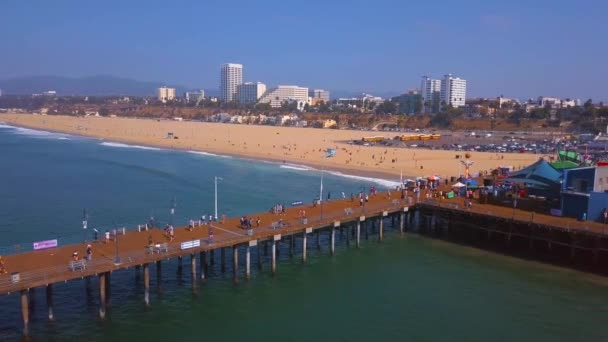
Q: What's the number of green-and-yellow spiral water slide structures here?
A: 0